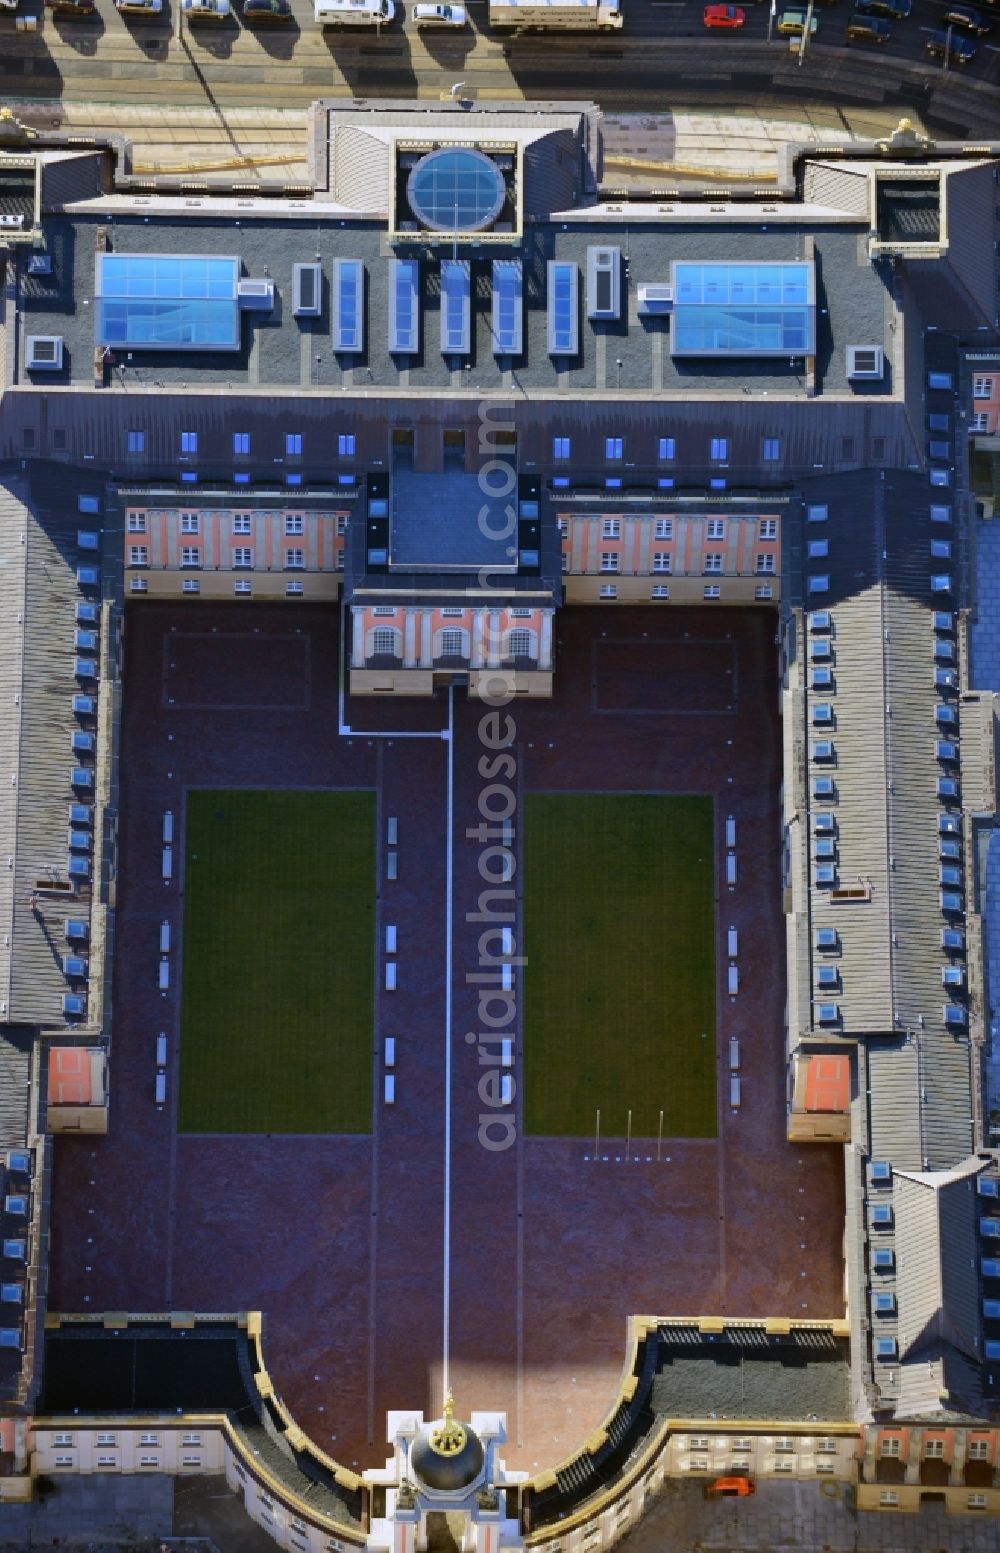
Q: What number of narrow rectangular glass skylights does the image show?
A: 5